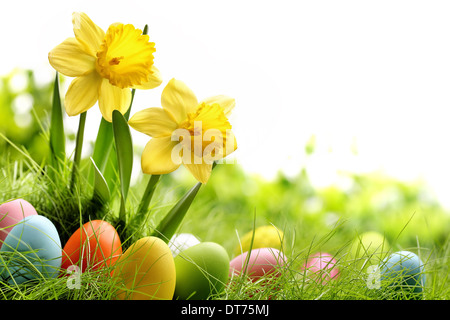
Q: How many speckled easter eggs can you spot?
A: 0